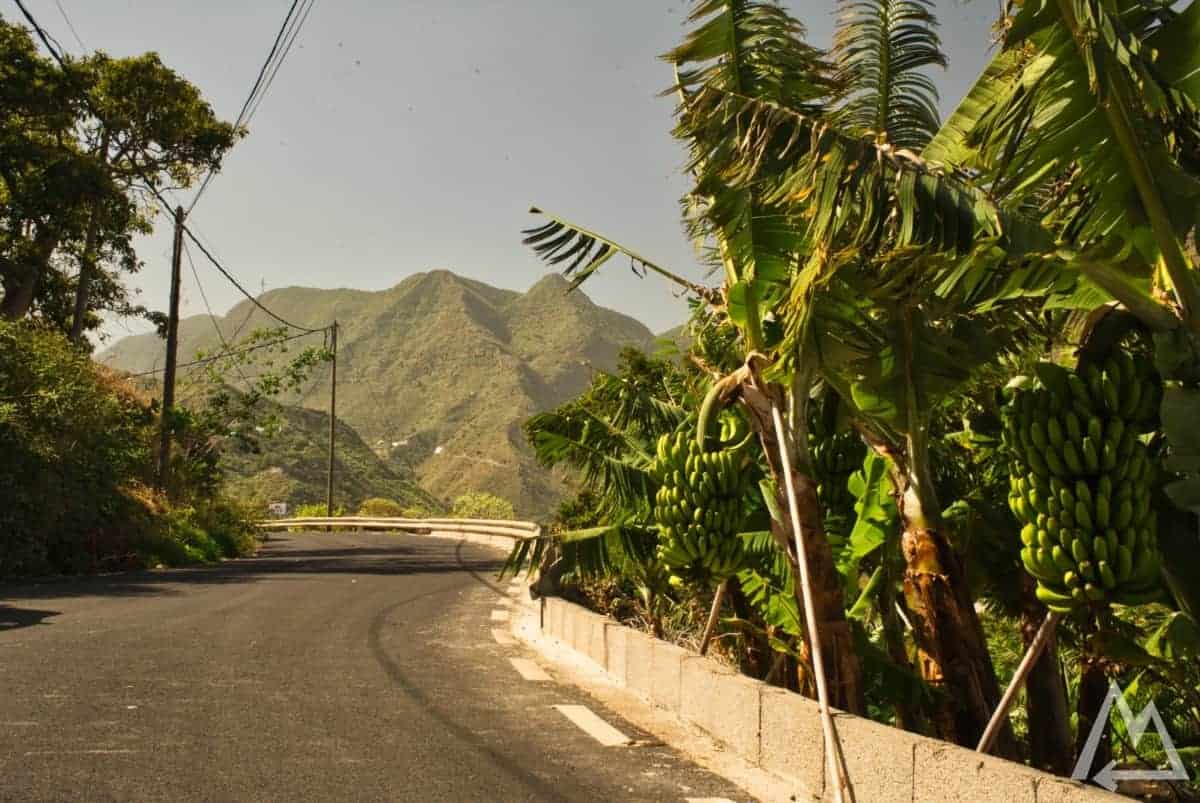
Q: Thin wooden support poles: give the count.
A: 3